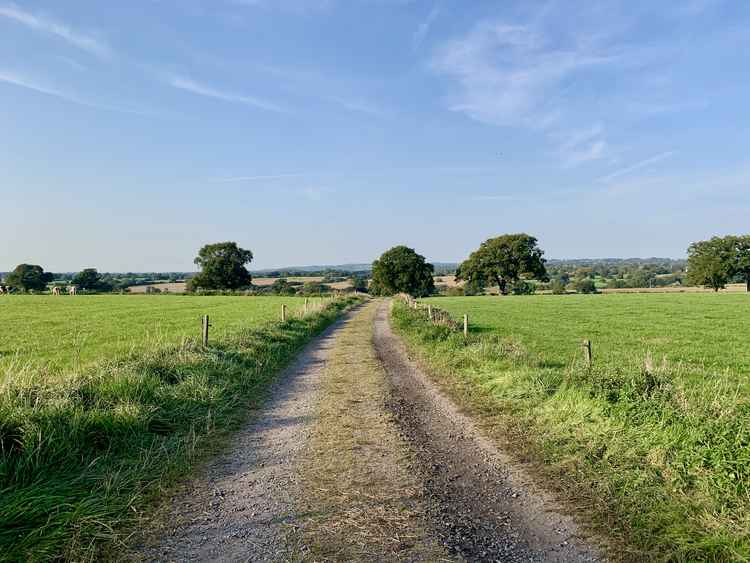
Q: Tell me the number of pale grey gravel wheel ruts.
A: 2